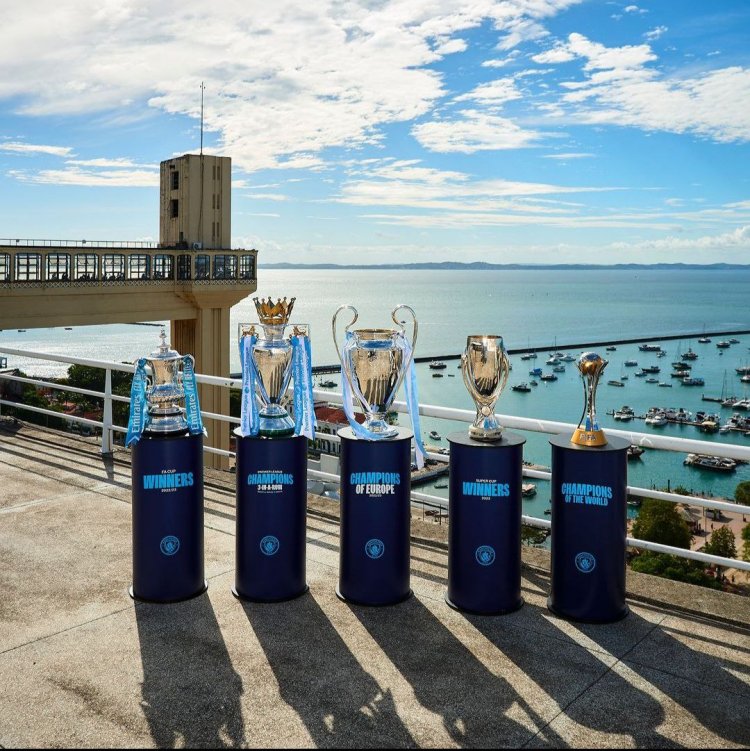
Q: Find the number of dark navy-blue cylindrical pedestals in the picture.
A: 5